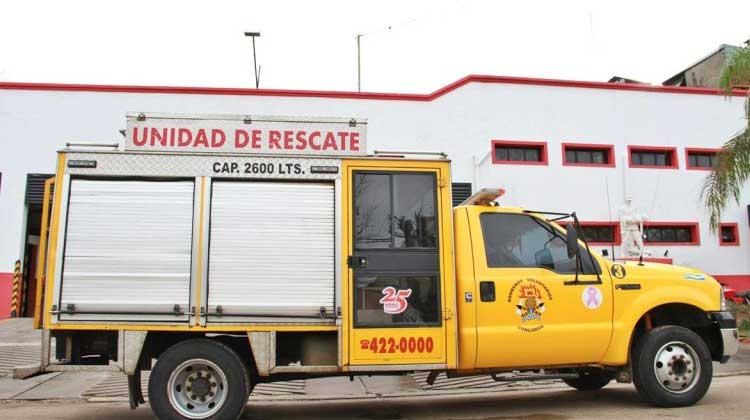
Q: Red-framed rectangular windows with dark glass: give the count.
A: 7